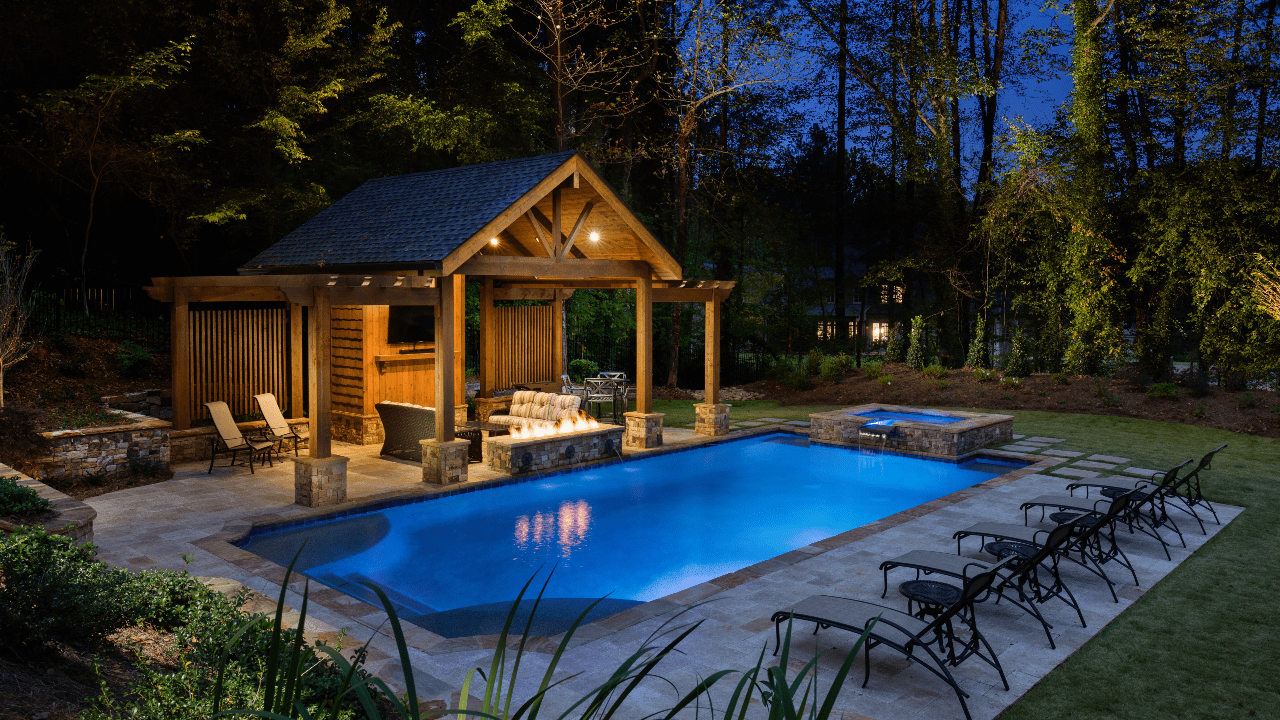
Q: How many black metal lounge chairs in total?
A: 5